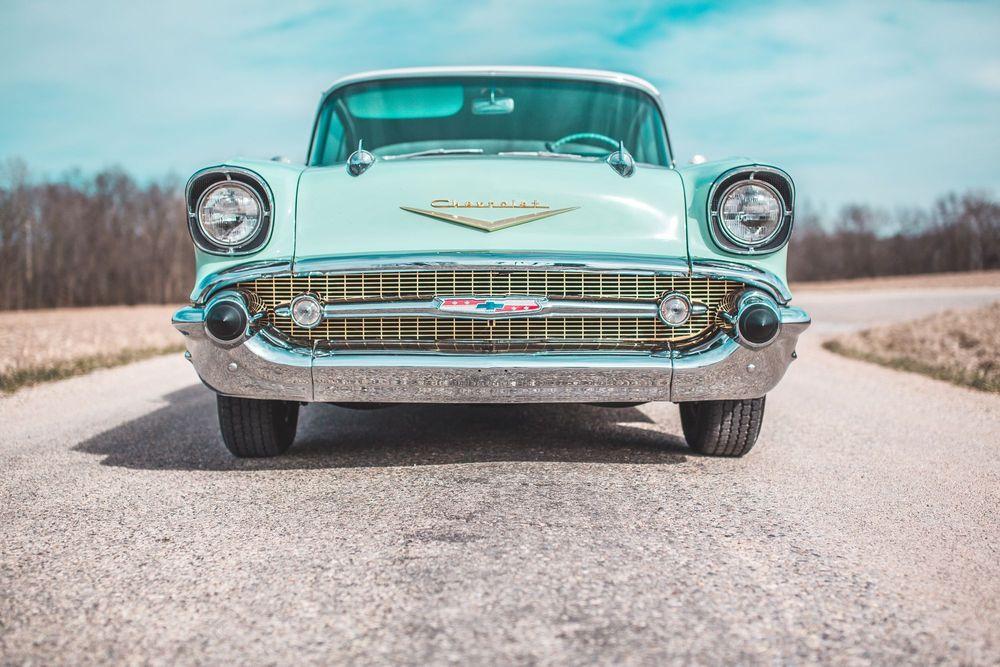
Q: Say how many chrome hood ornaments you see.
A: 2